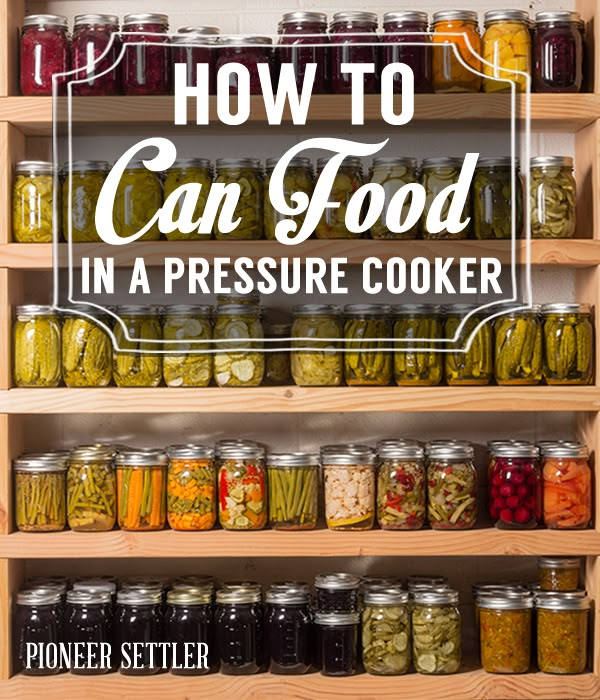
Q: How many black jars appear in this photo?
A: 8